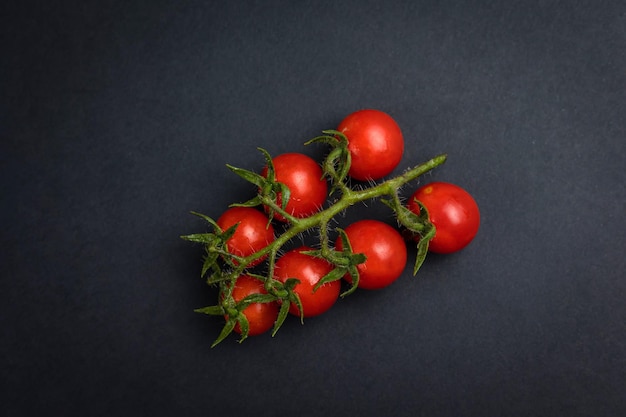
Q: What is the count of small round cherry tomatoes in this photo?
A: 7